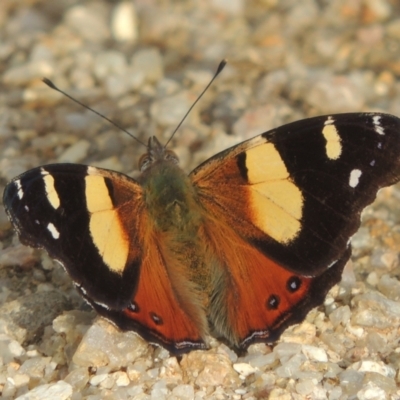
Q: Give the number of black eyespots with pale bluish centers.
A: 4